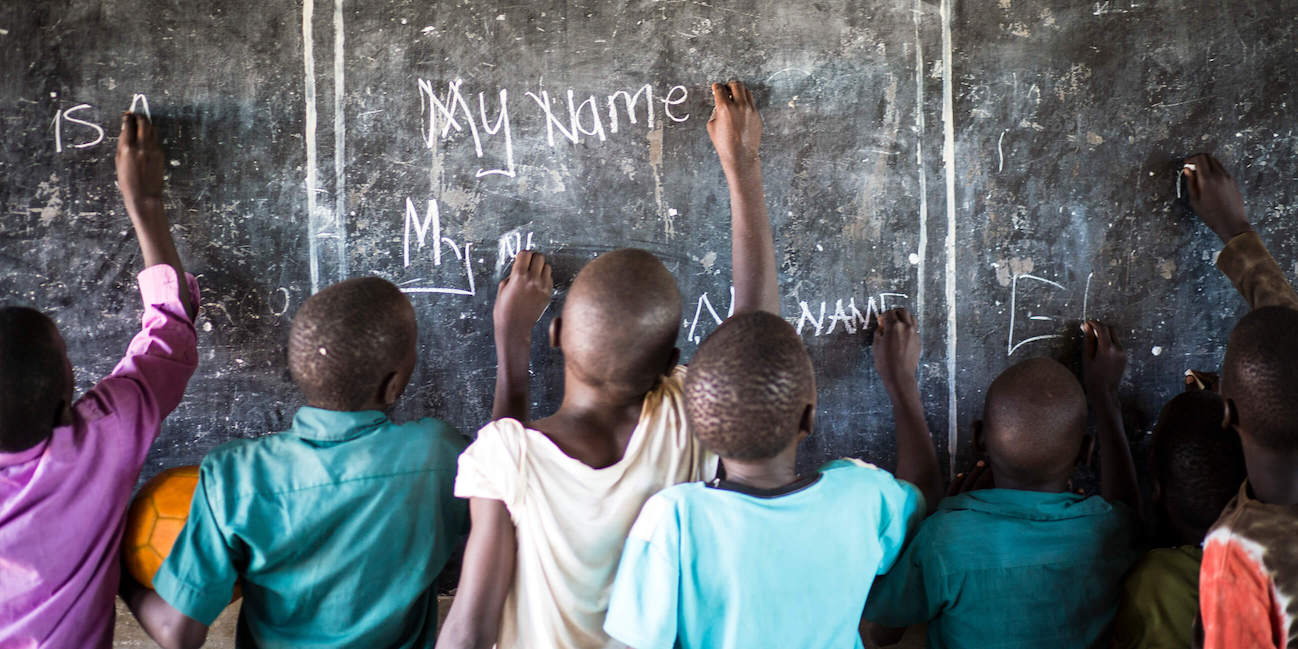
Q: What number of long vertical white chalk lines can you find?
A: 4